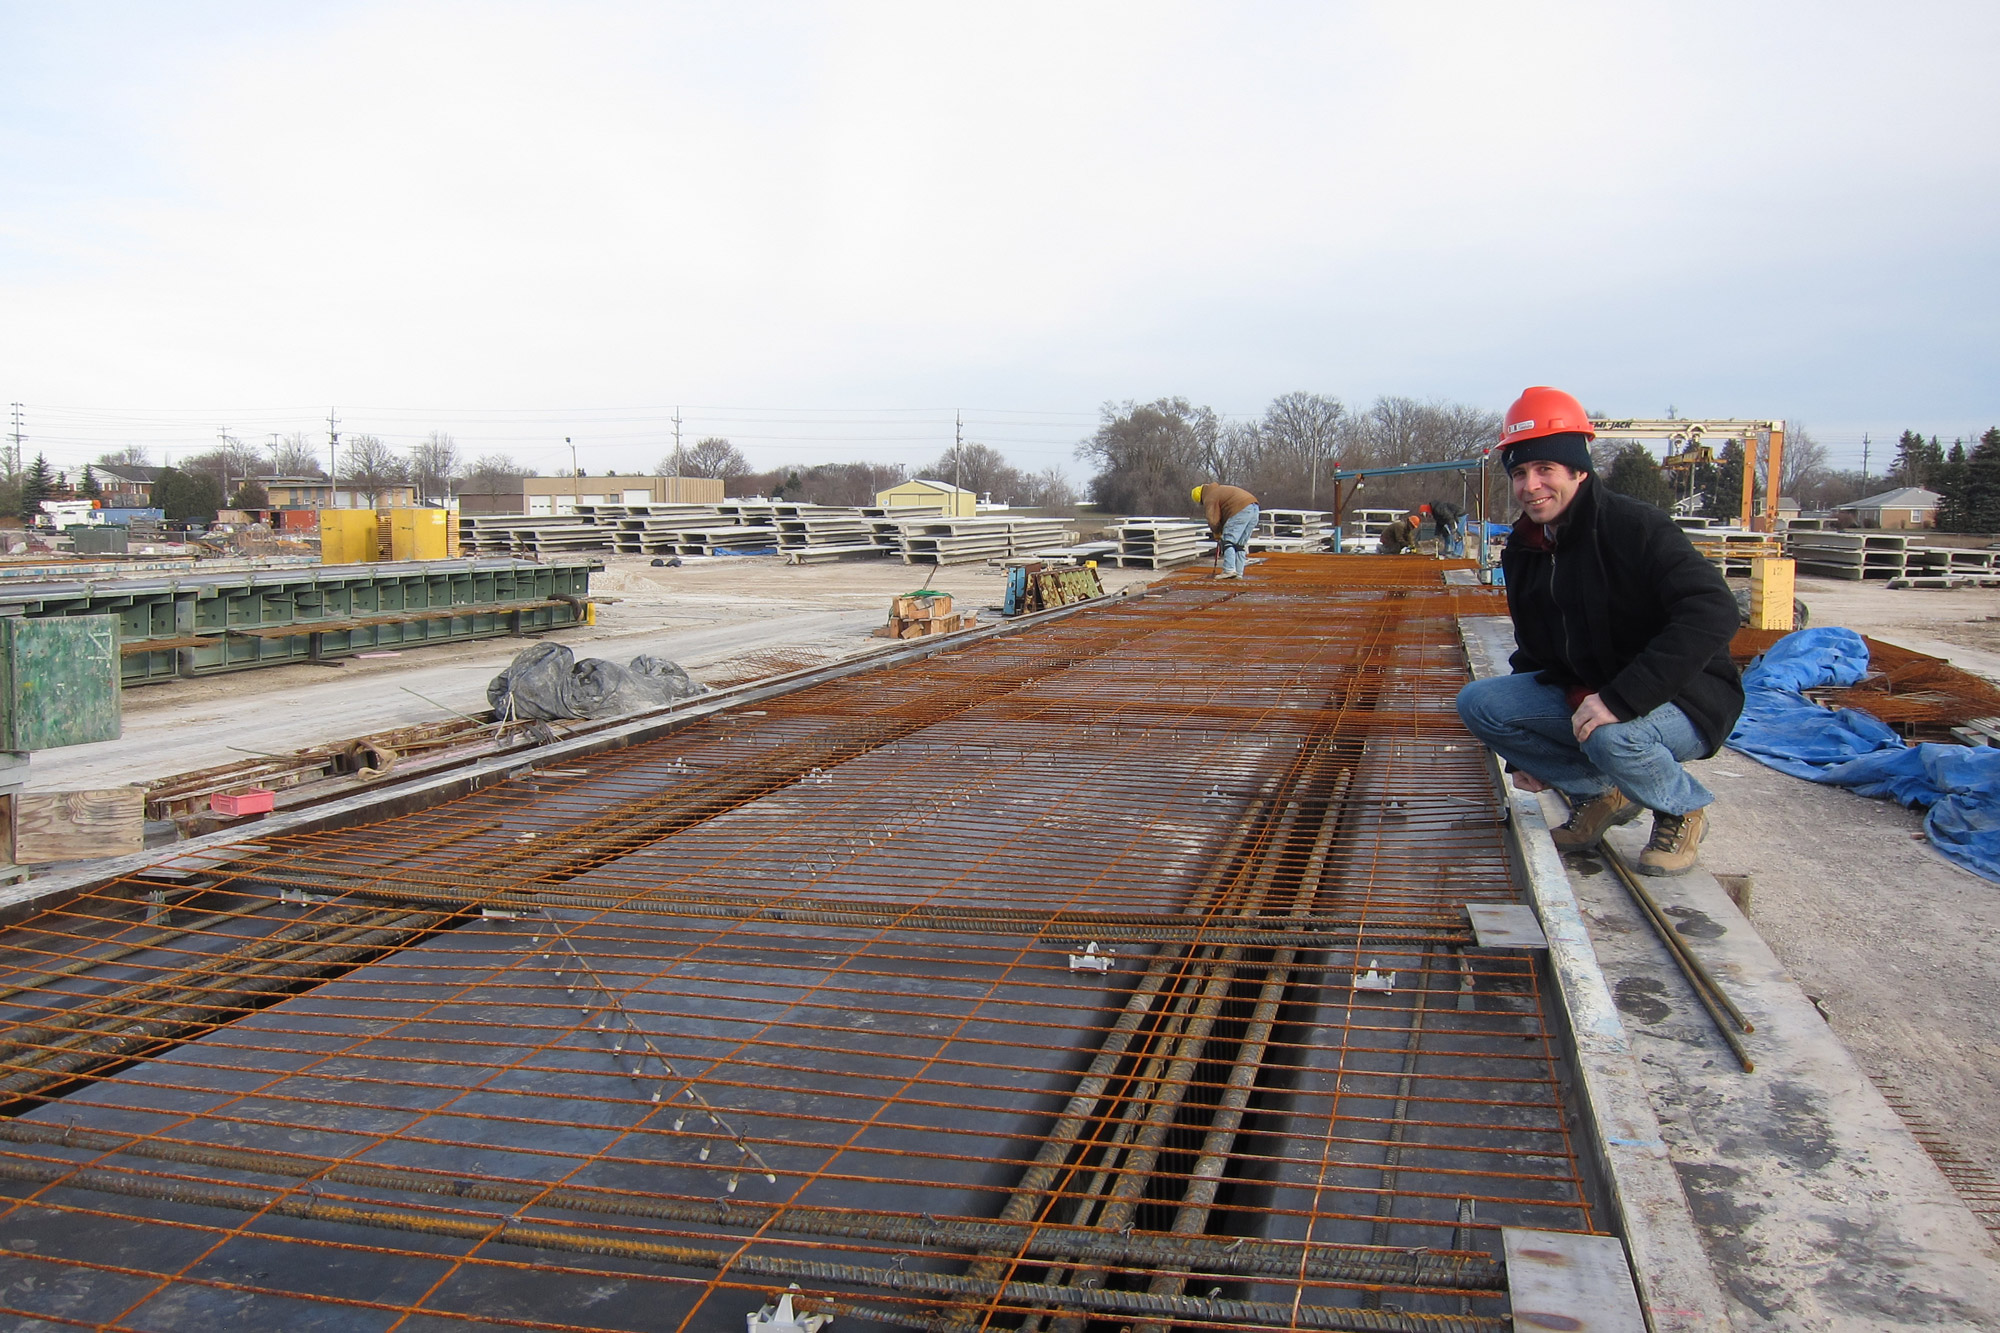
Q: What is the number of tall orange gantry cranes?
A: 1